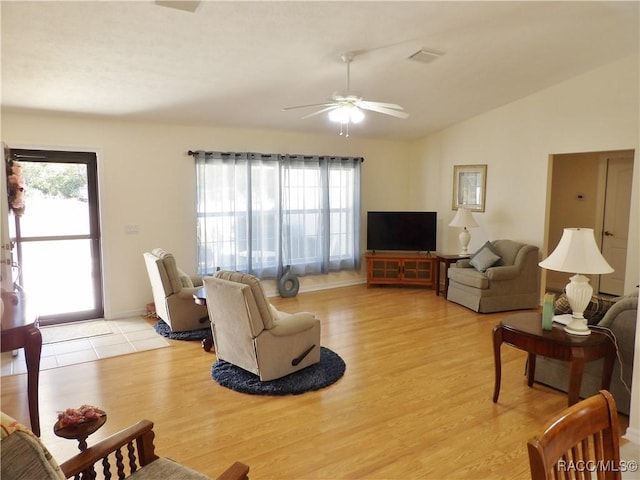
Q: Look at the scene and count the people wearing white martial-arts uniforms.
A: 0